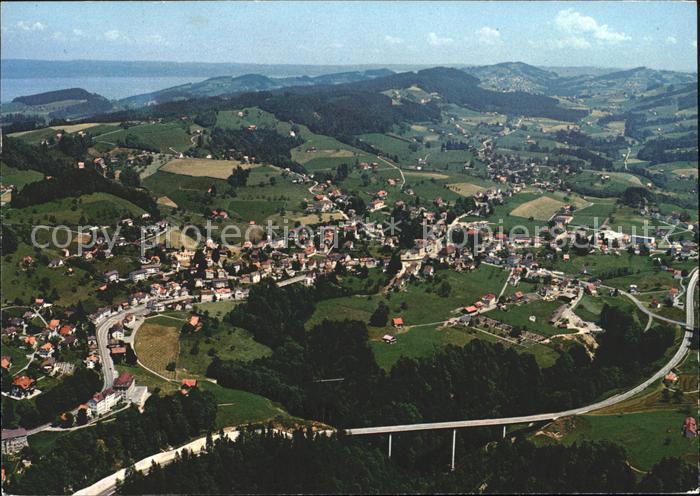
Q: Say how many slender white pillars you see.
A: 3